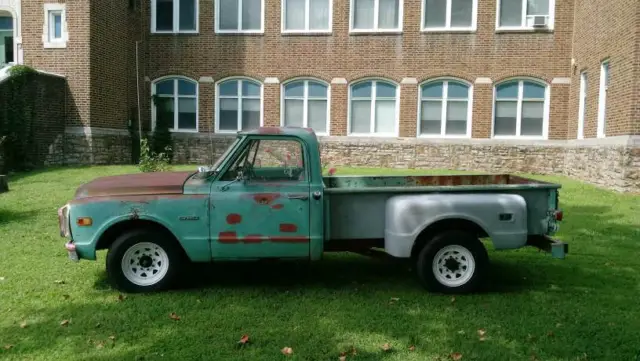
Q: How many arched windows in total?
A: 6